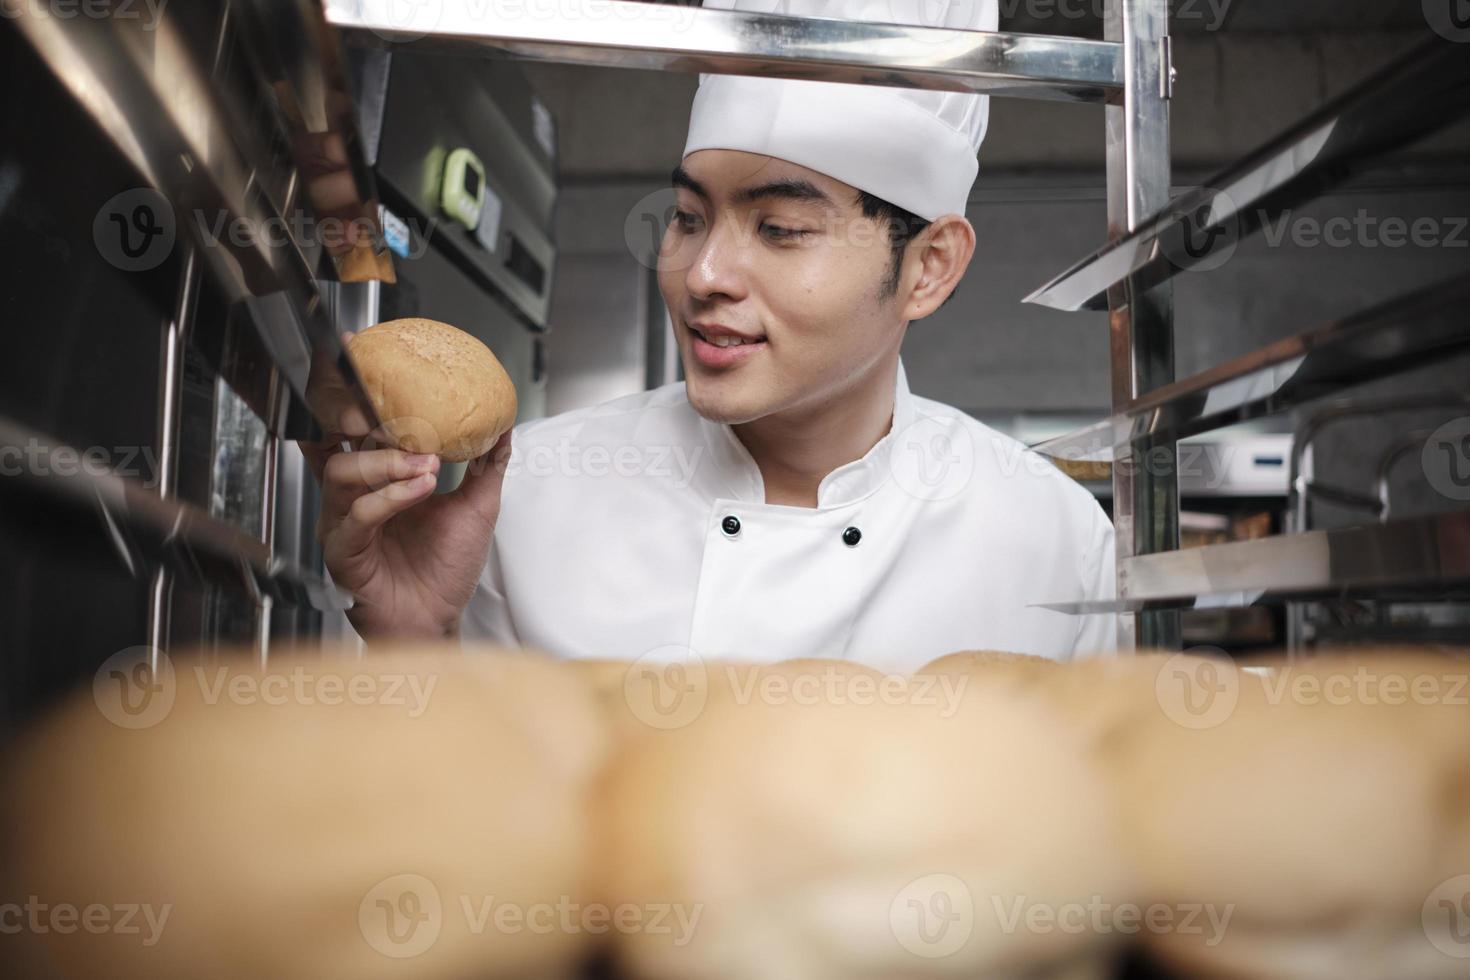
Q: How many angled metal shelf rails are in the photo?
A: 6